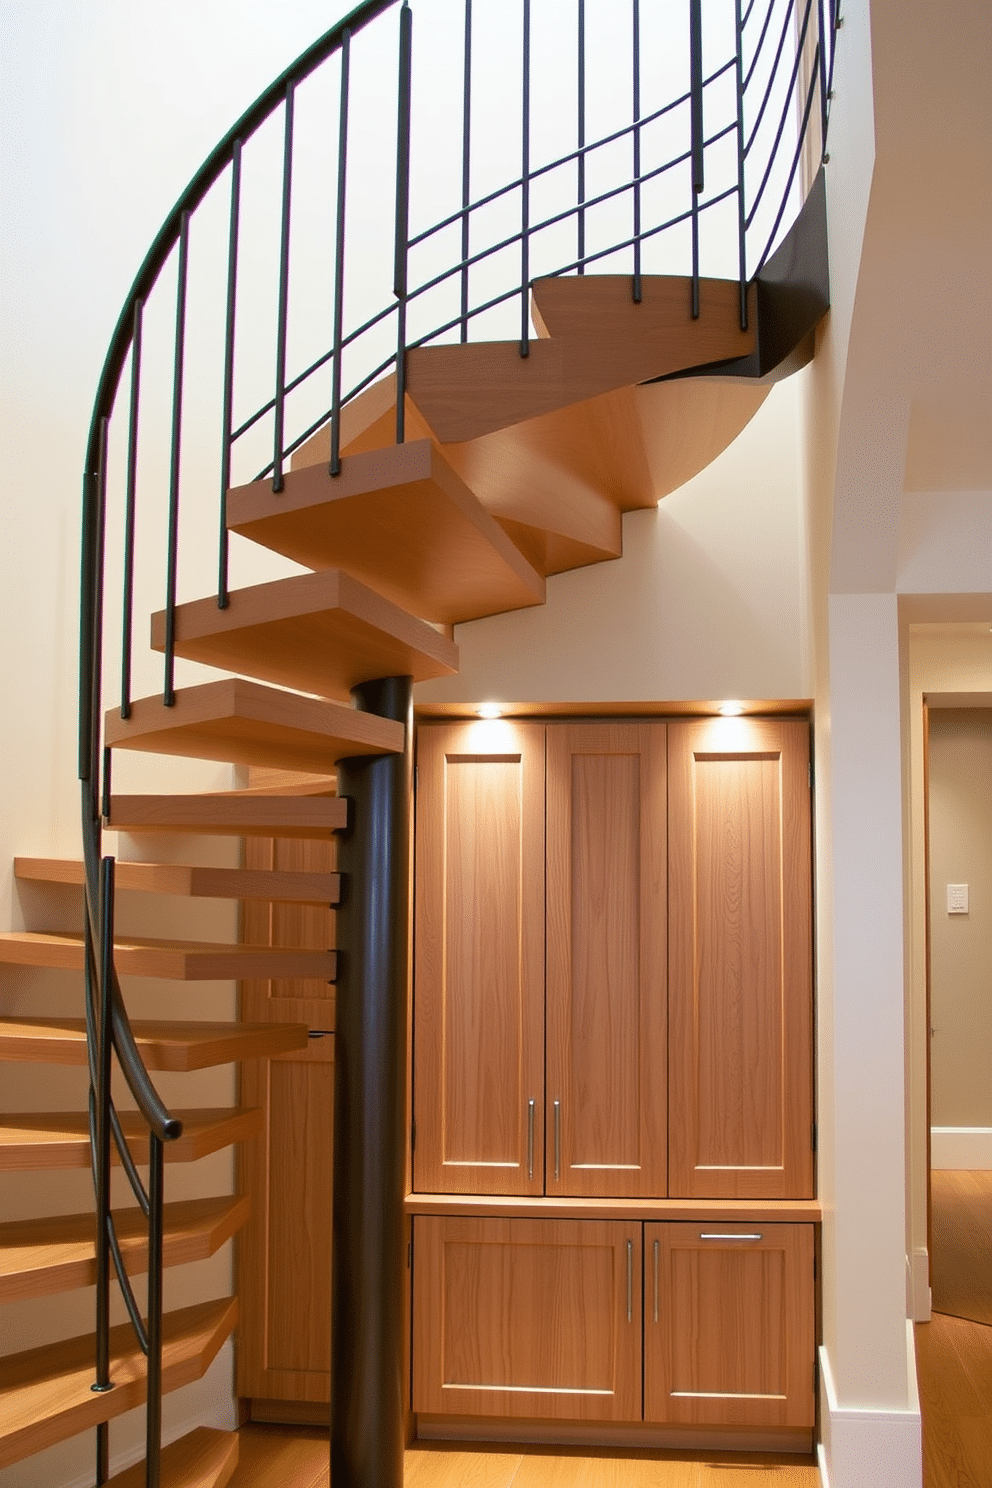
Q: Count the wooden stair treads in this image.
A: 14